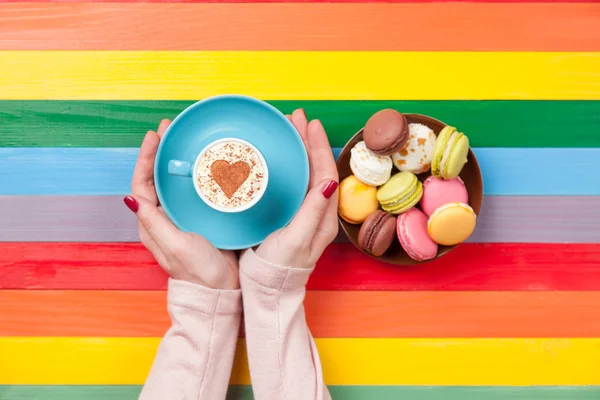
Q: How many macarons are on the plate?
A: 10